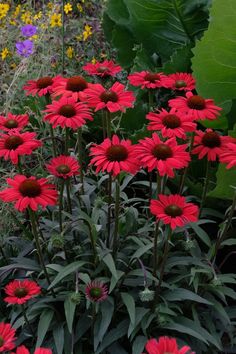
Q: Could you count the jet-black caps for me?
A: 0